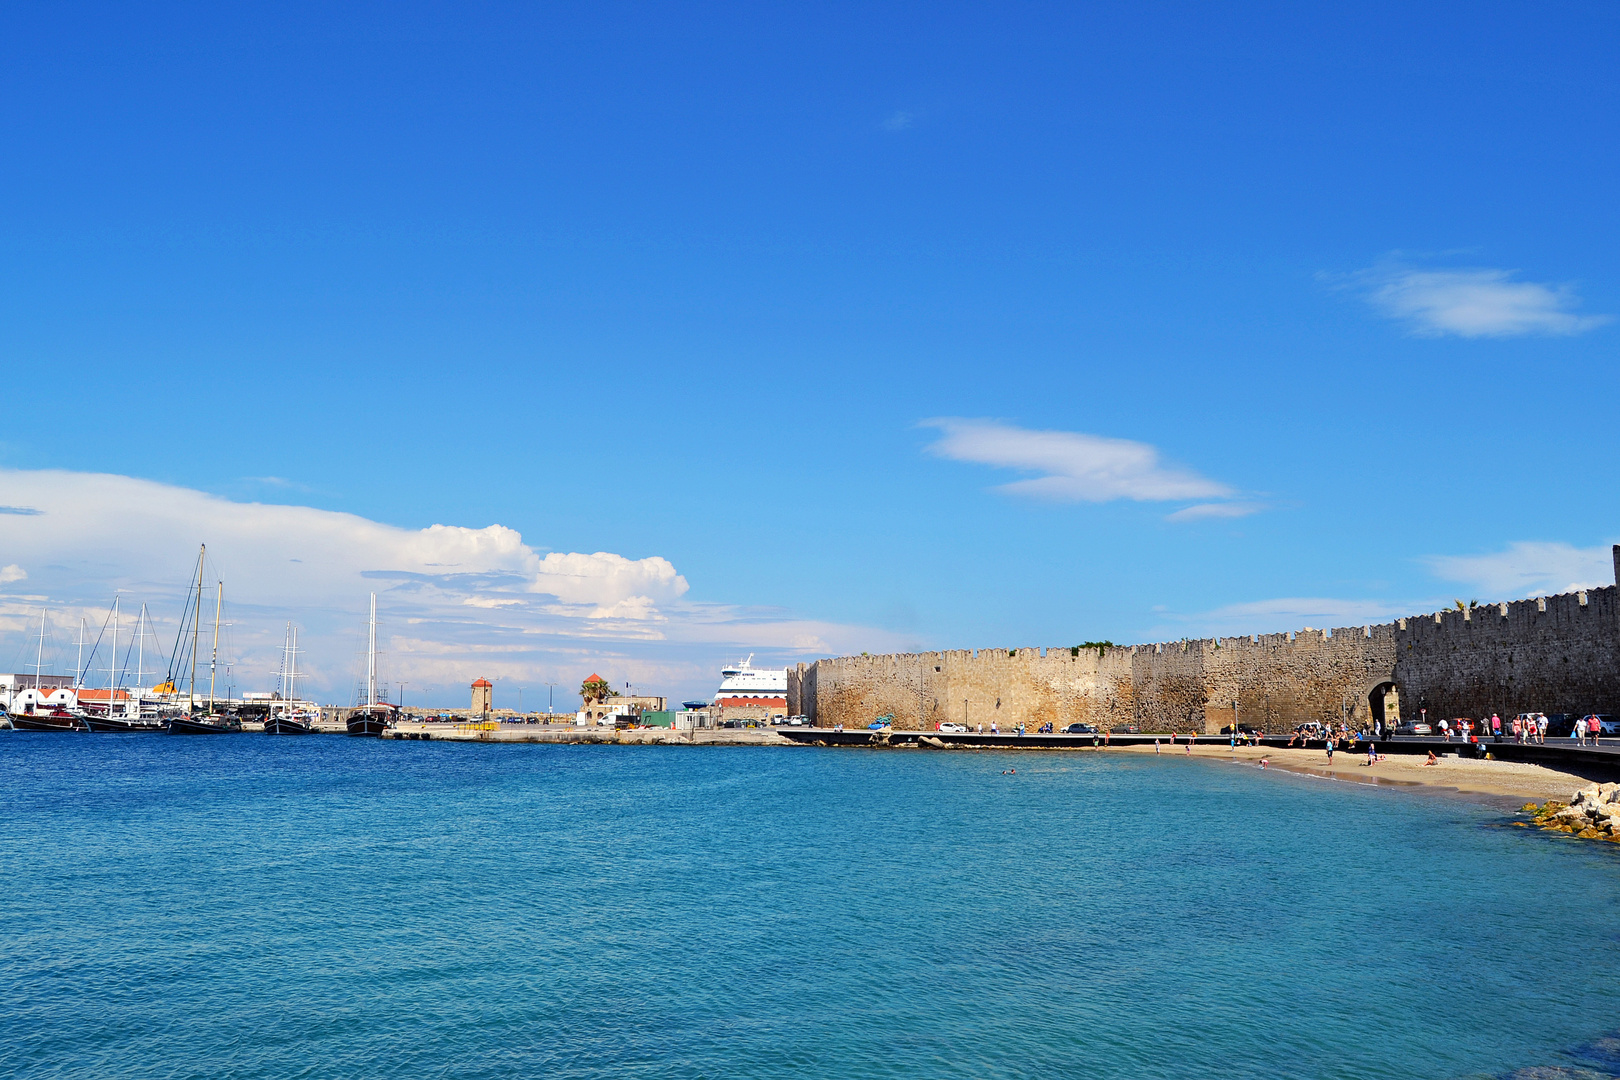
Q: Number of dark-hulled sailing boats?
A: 5